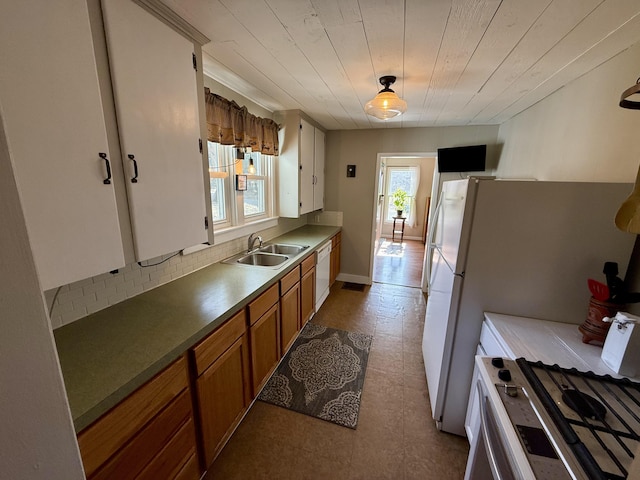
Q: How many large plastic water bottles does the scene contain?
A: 0